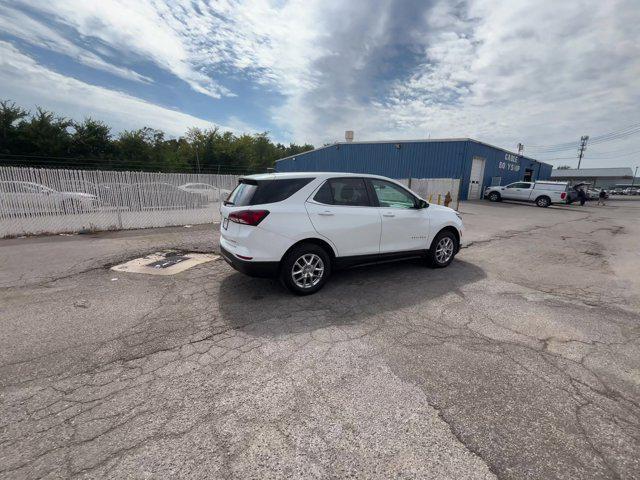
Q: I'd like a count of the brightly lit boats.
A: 0